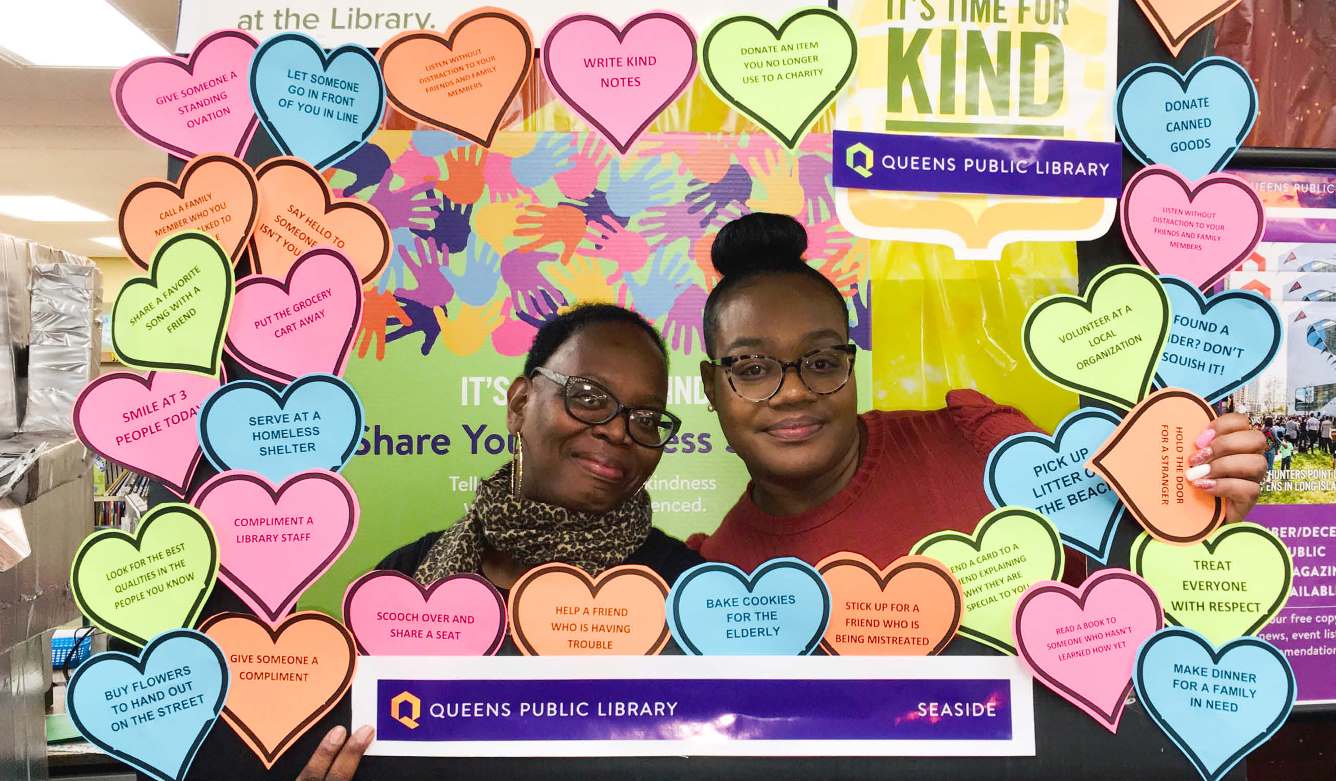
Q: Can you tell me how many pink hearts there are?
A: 8